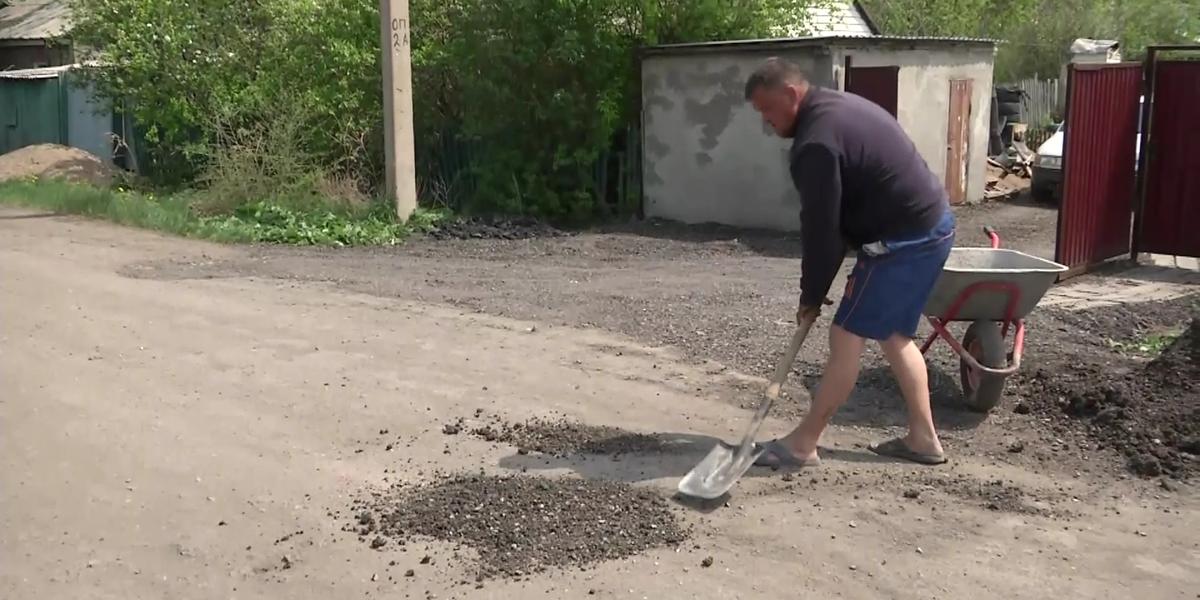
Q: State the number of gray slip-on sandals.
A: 2